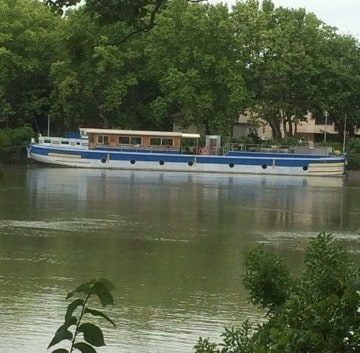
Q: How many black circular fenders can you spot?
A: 7